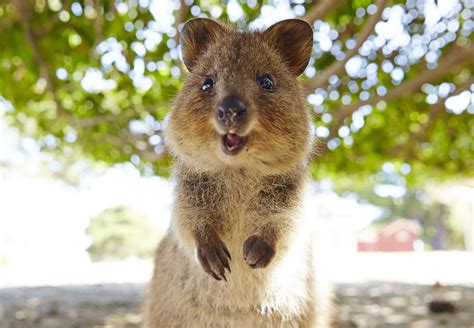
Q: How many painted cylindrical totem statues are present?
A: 0